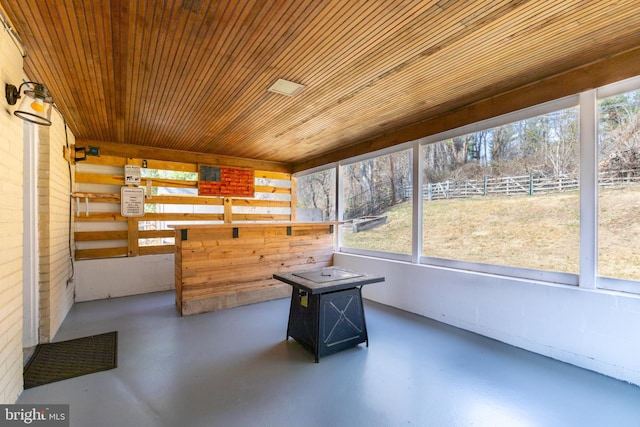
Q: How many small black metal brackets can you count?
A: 4